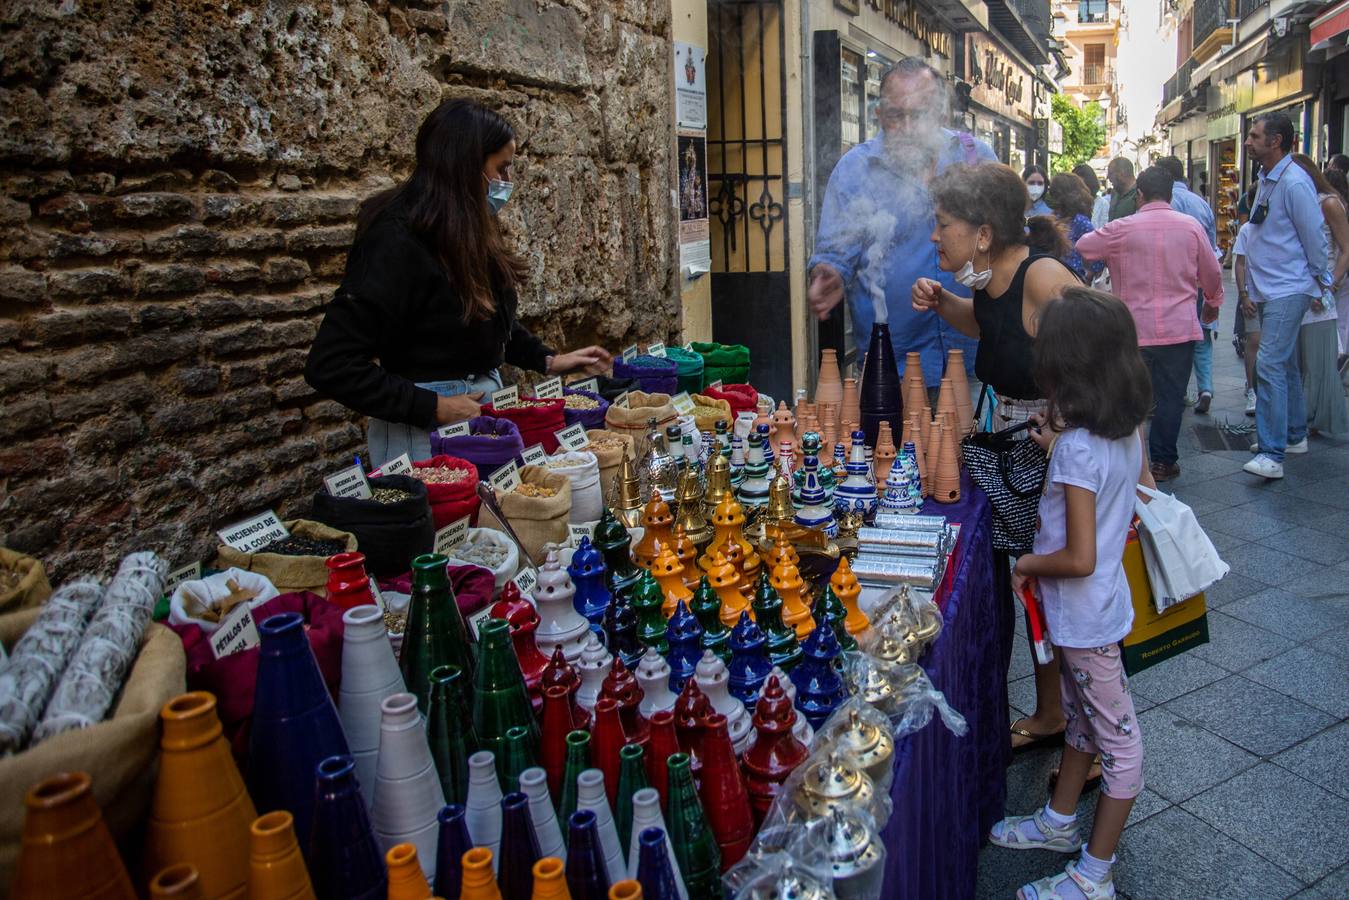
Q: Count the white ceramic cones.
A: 6